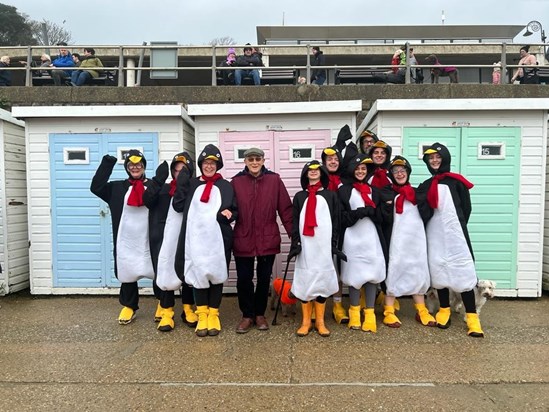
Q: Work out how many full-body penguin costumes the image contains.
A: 10